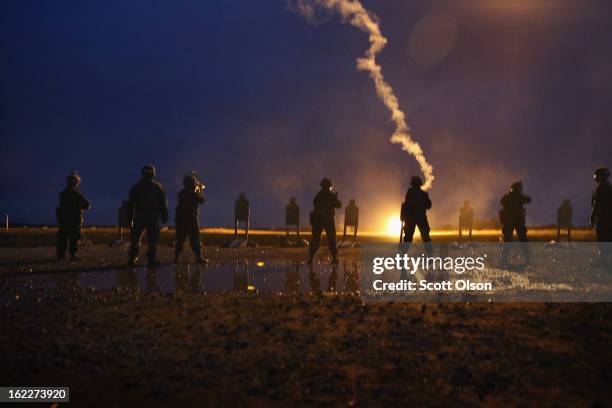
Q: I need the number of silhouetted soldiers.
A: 7